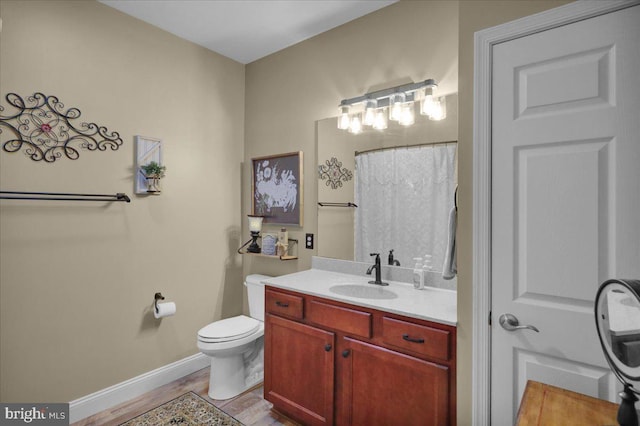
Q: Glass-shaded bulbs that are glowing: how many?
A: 4